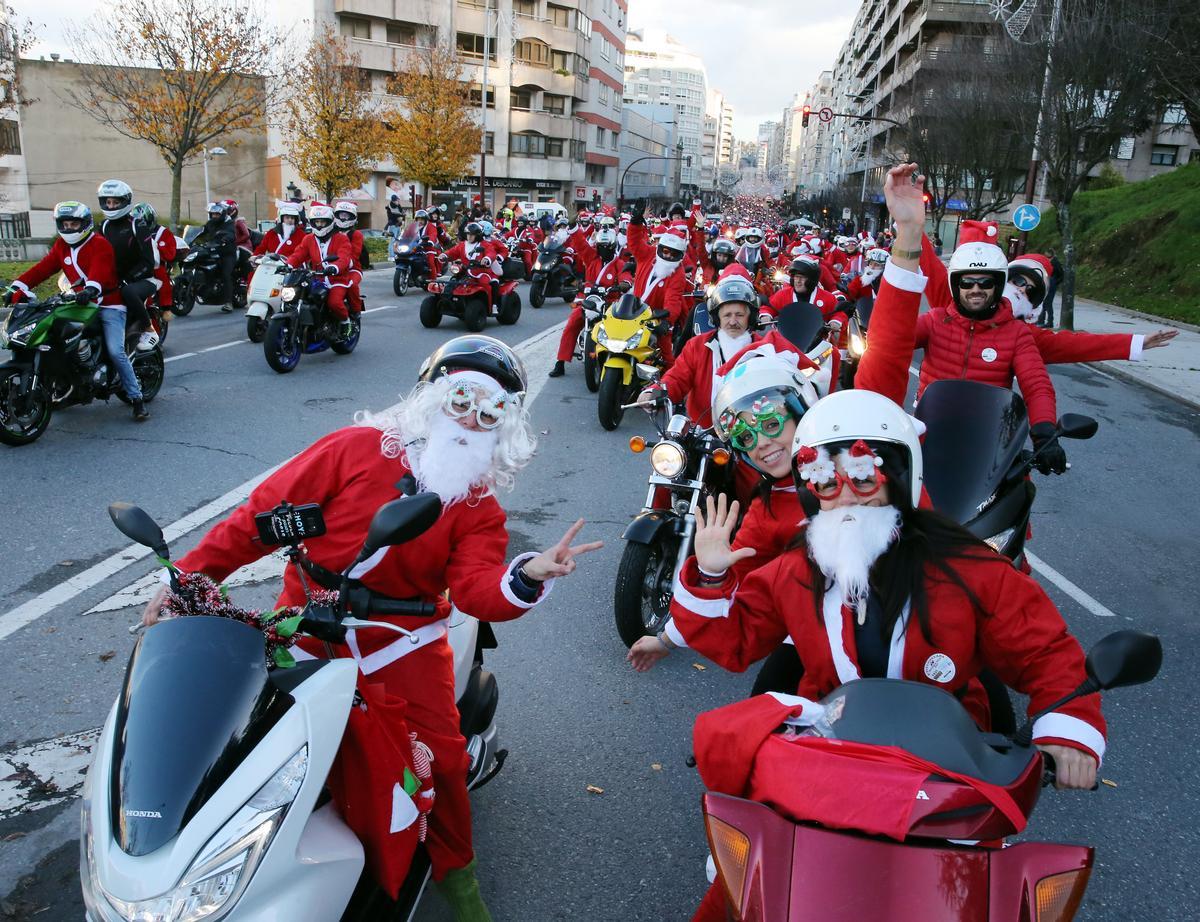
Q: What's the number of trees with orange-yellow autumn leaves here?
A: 3